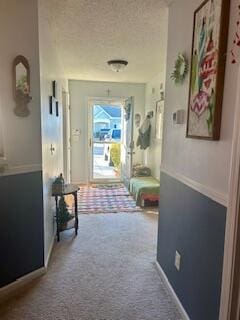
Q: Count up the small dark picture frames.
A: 3